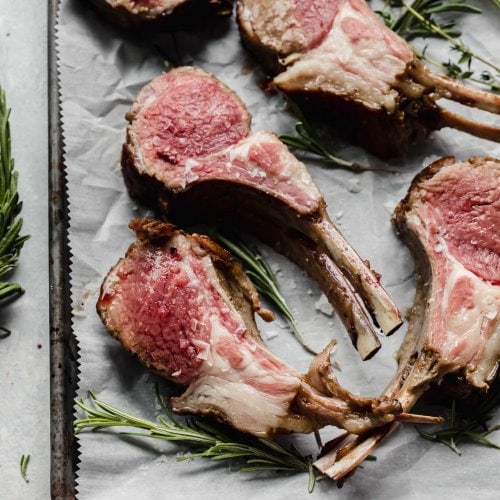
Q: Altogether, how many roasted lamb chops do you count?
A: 5